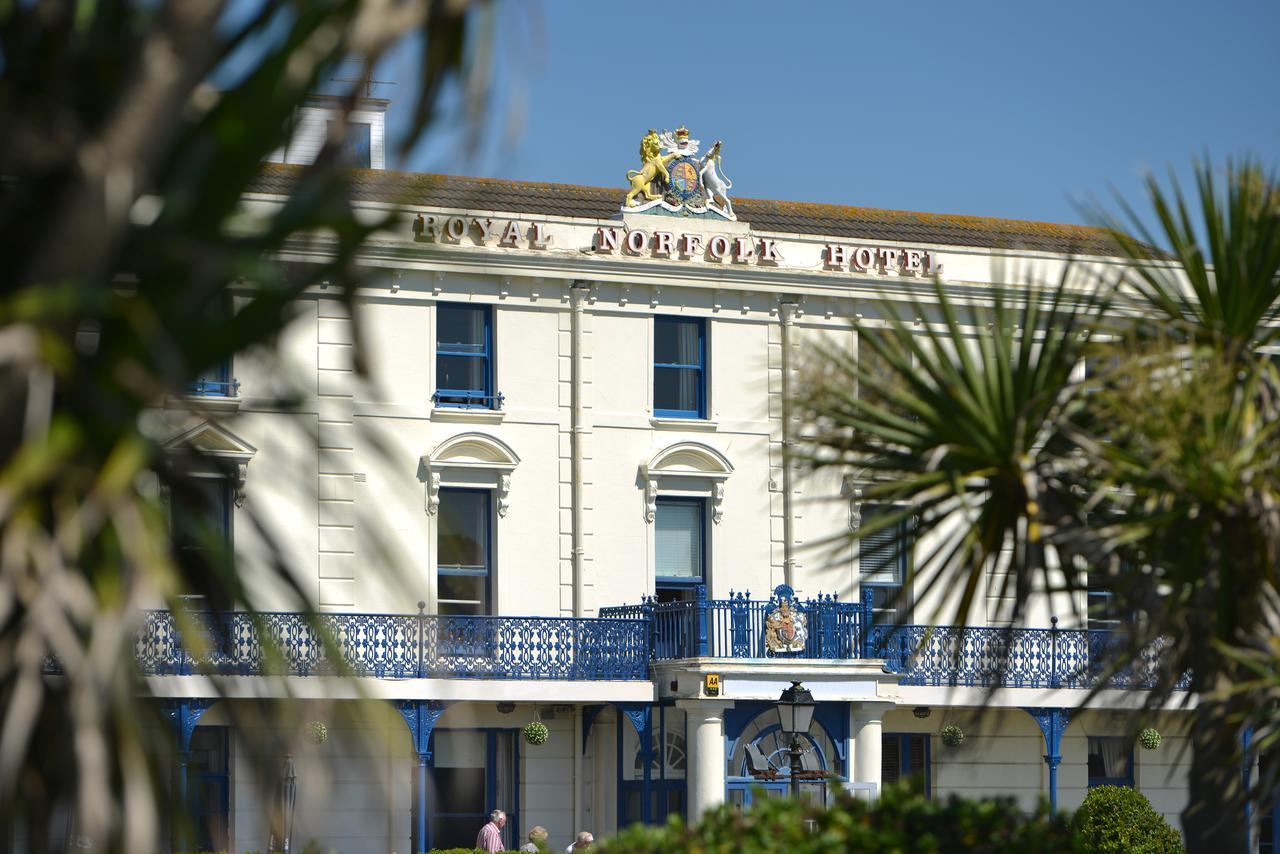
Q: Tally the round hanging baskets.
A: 4